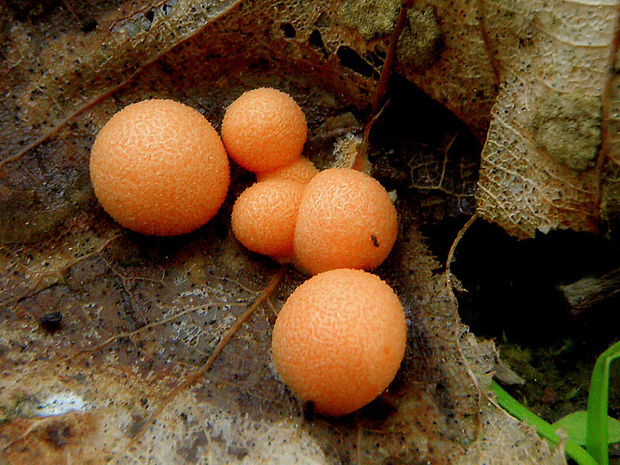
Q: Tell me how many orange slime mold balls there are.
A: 6